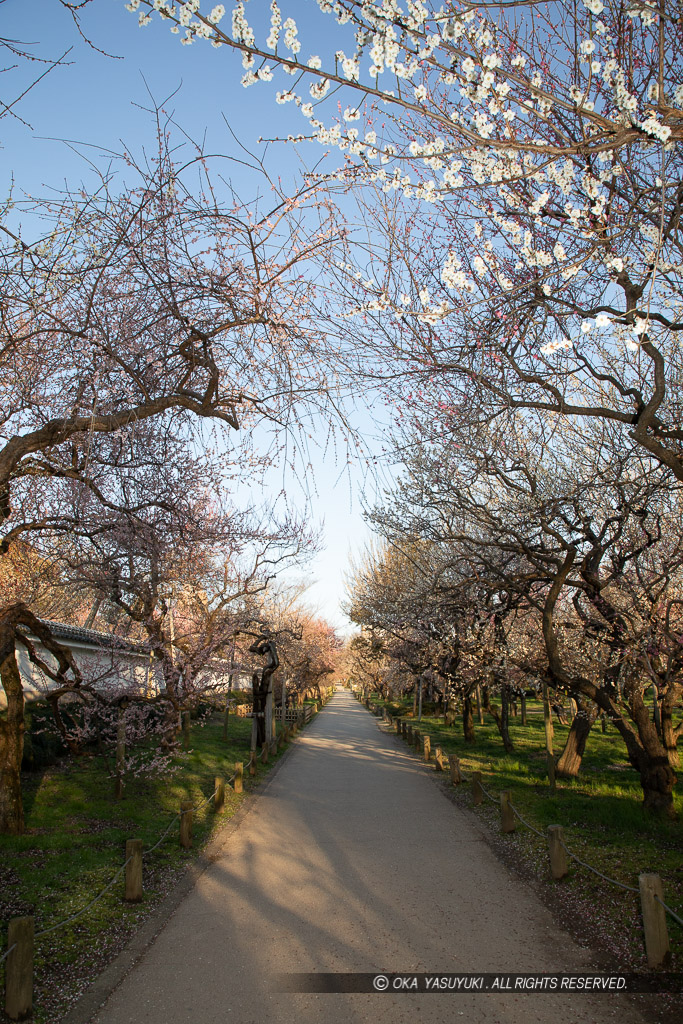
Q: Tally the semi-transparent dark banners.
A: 1